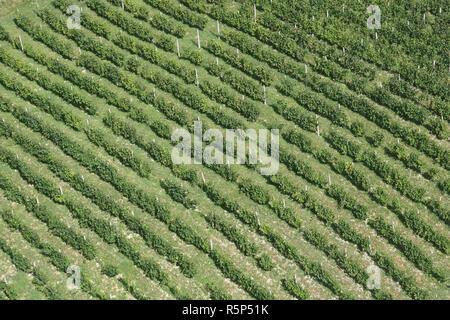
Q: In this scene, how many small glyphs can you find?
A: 4